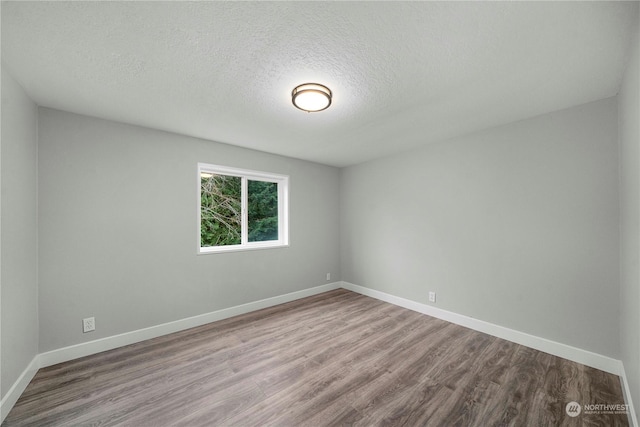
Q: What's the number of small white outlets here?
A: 3